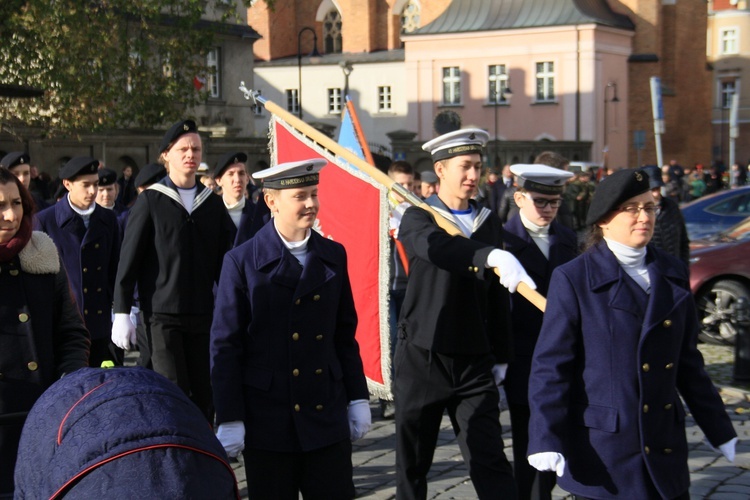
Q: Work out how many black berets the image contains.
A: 7